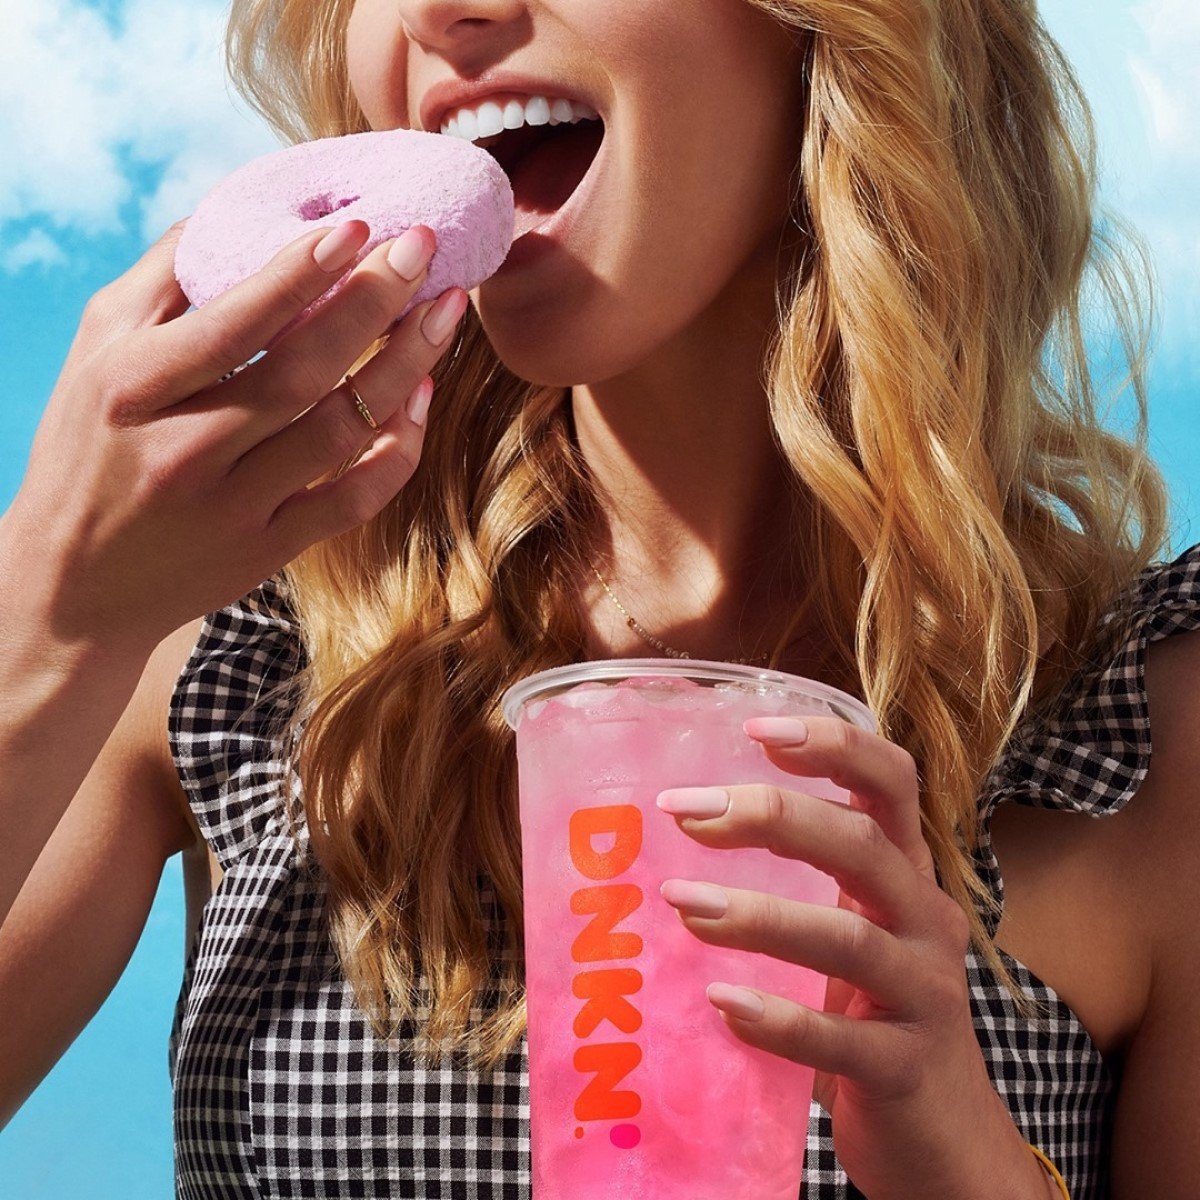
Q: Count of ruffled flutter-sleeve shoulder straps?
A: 2